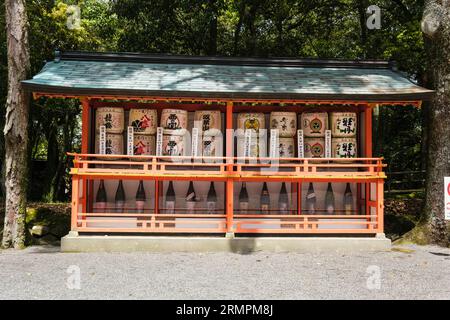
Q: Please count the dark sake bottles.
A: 12